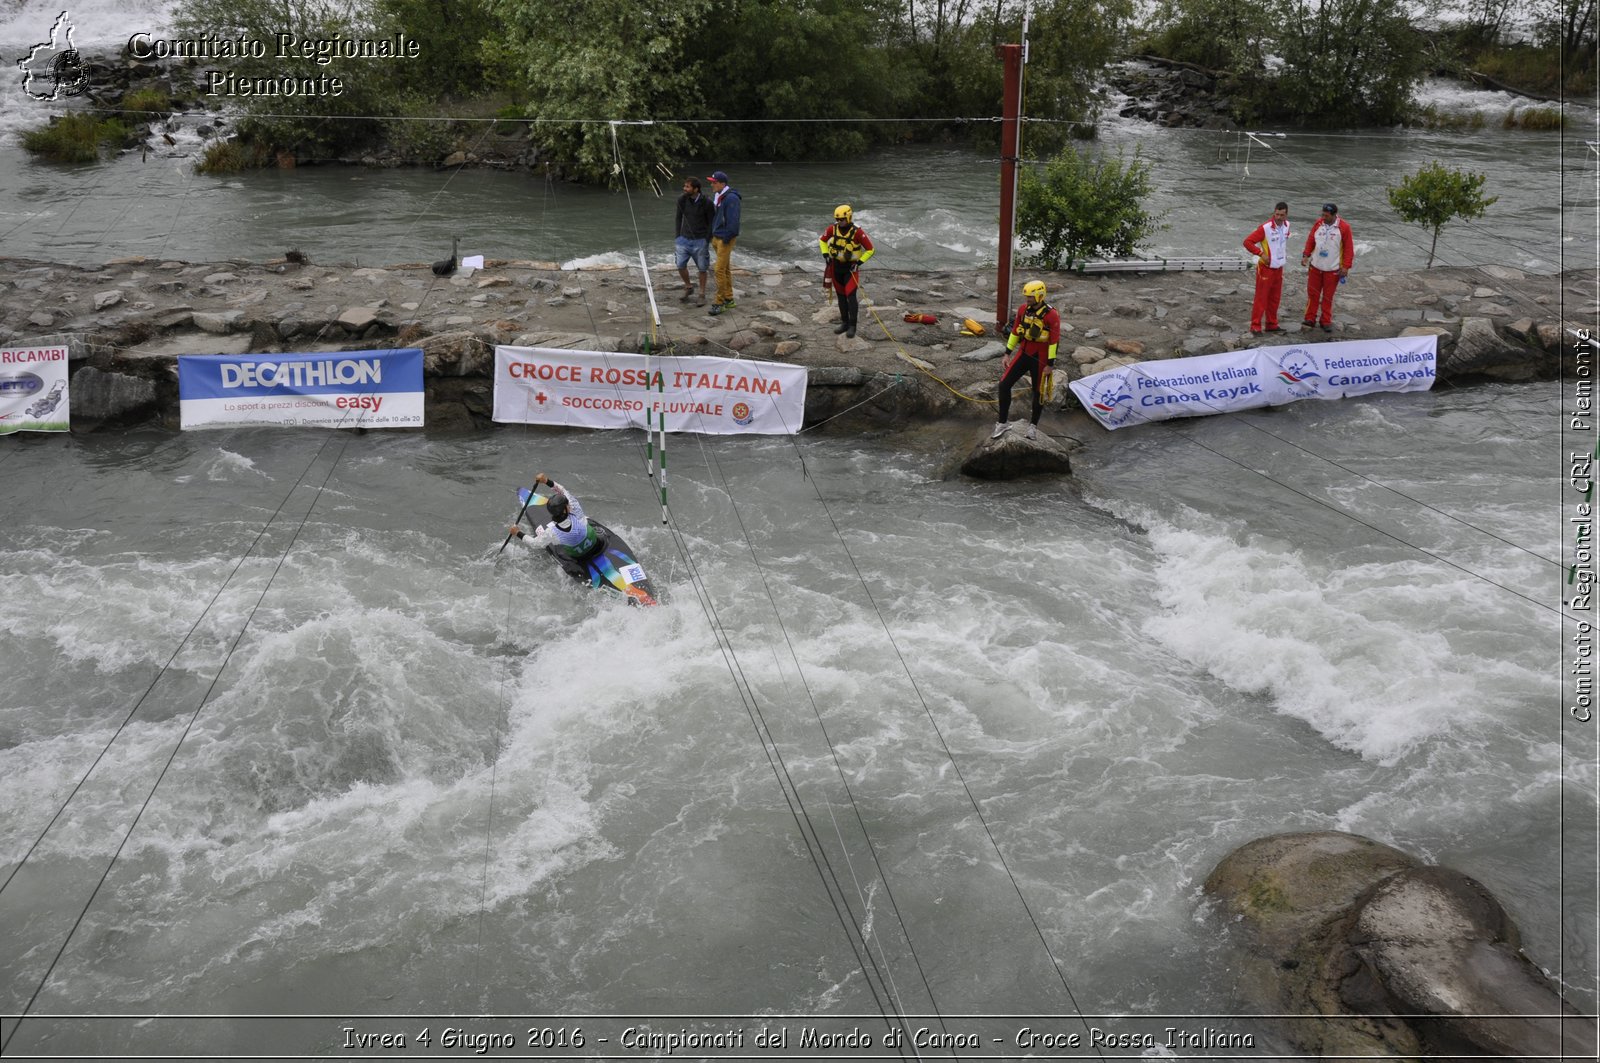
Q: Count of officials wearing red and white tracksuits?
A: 2